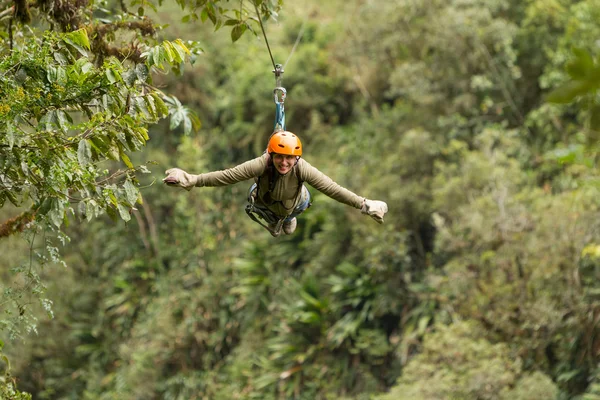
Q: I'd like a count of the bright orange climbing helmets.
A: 1